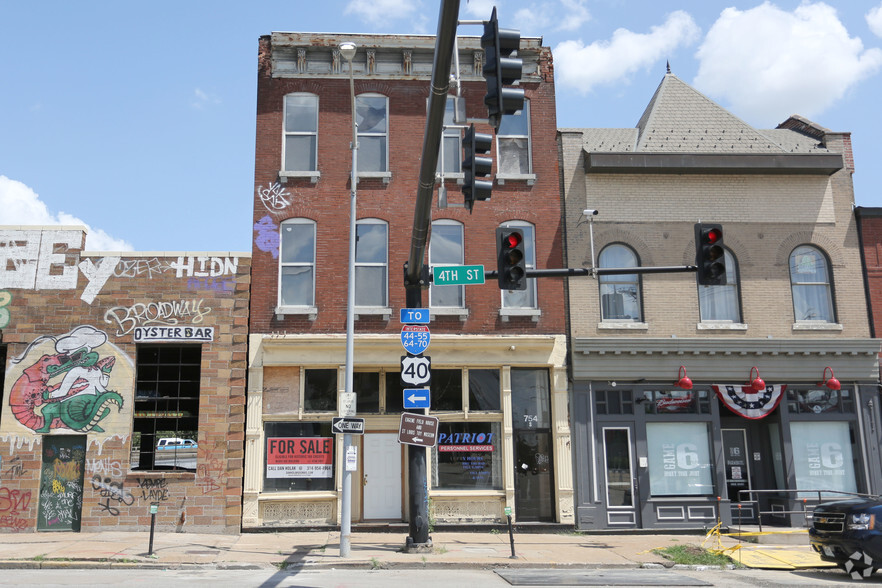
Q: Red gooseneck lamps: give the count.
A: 3